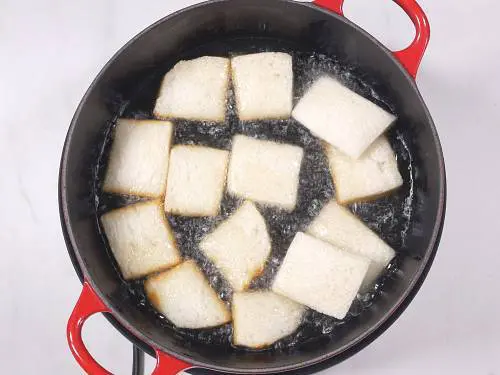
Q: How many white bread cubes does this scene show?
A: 13